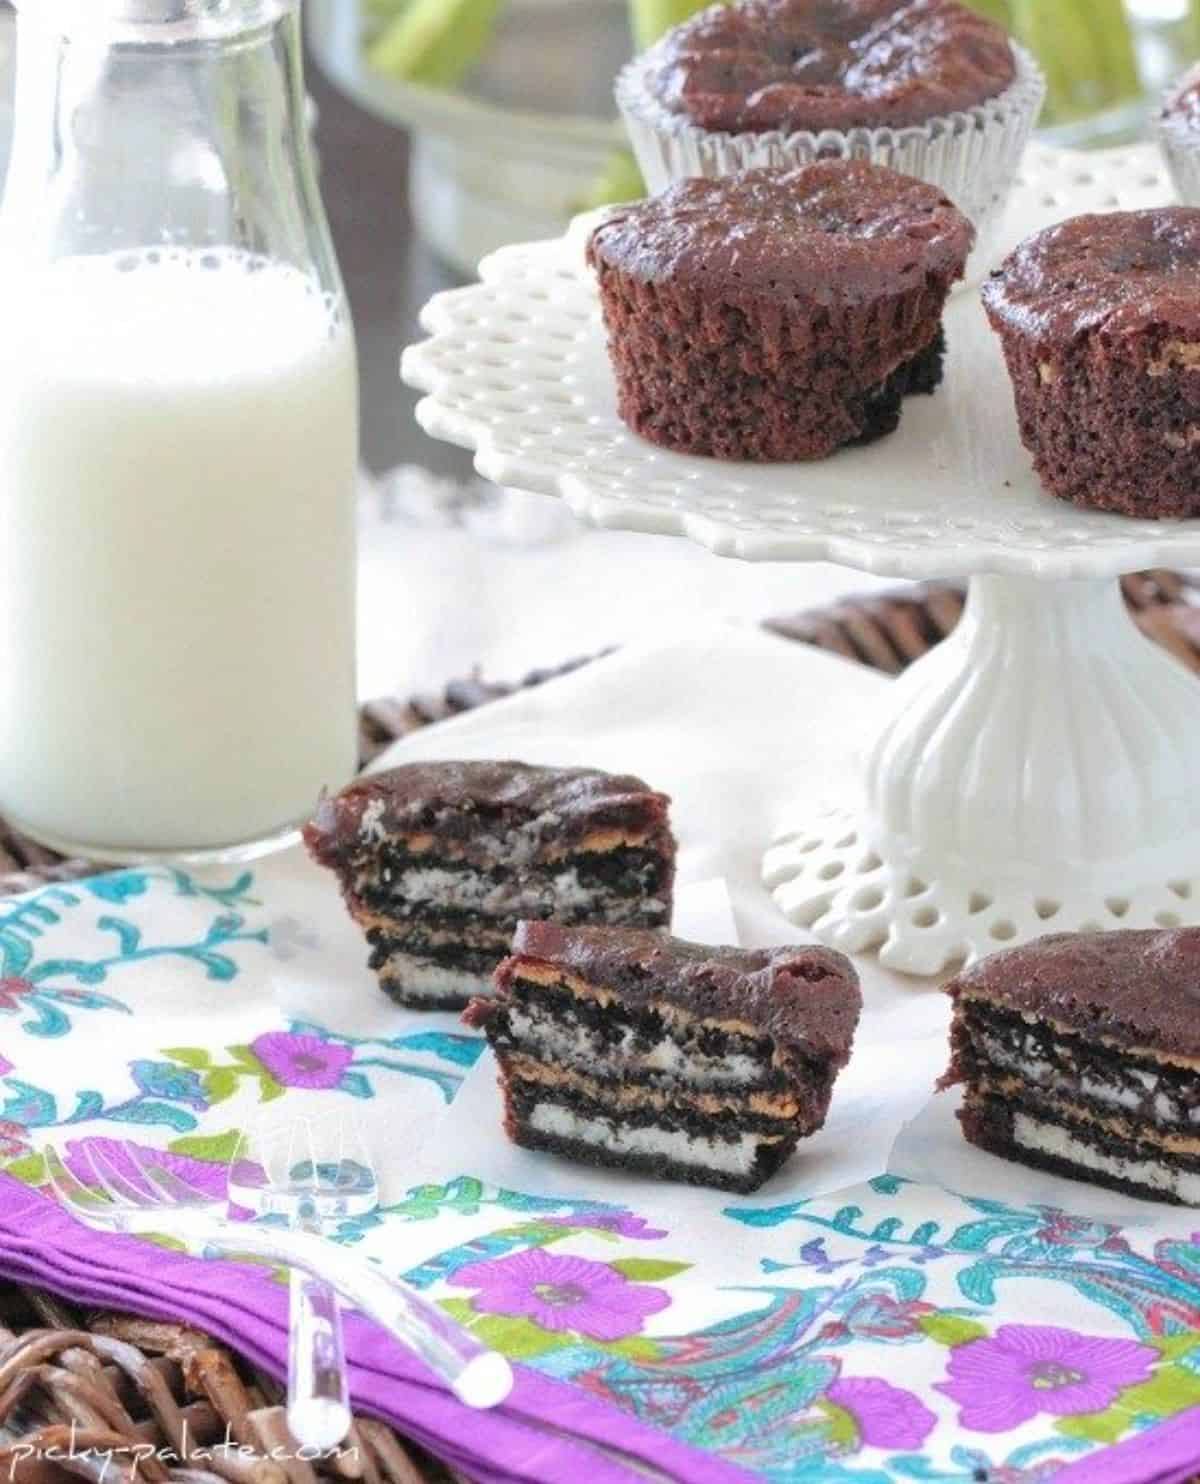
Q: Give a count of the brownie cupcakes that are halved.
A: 3